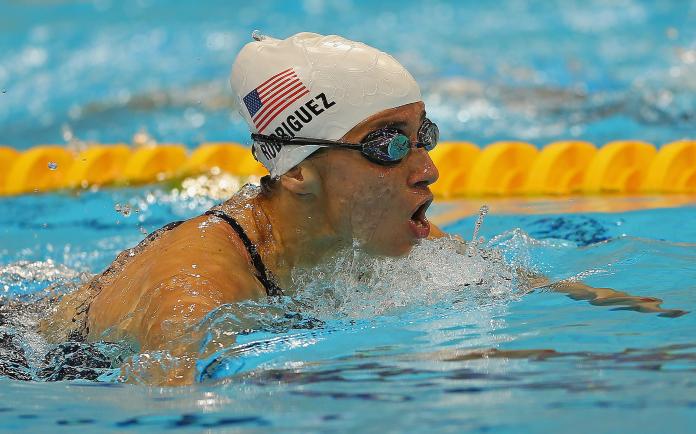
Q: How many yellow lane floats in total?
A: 10